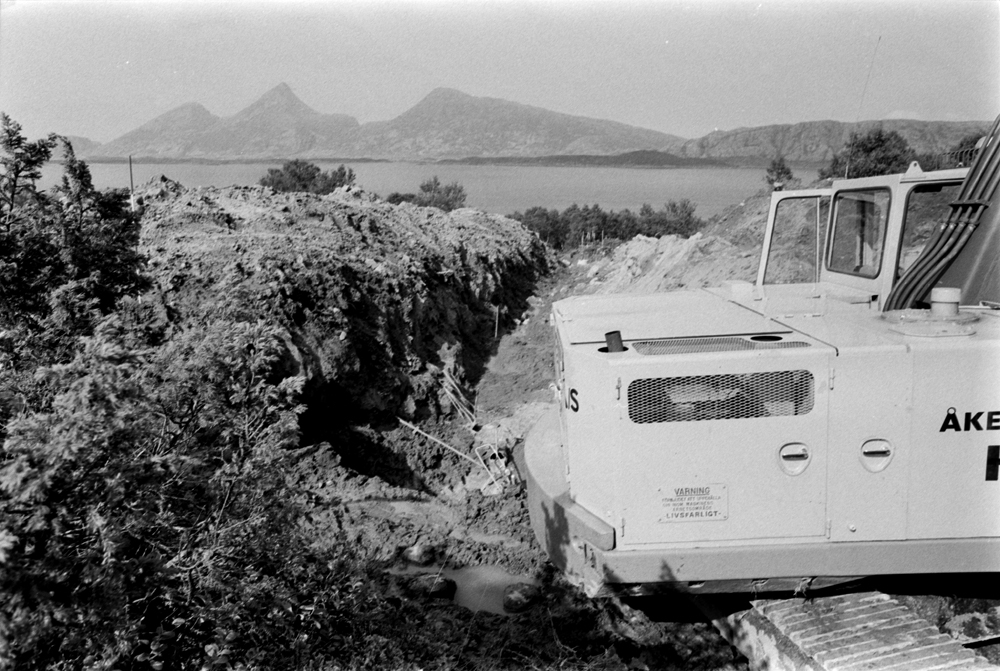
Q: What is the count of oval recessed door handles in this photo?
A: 2